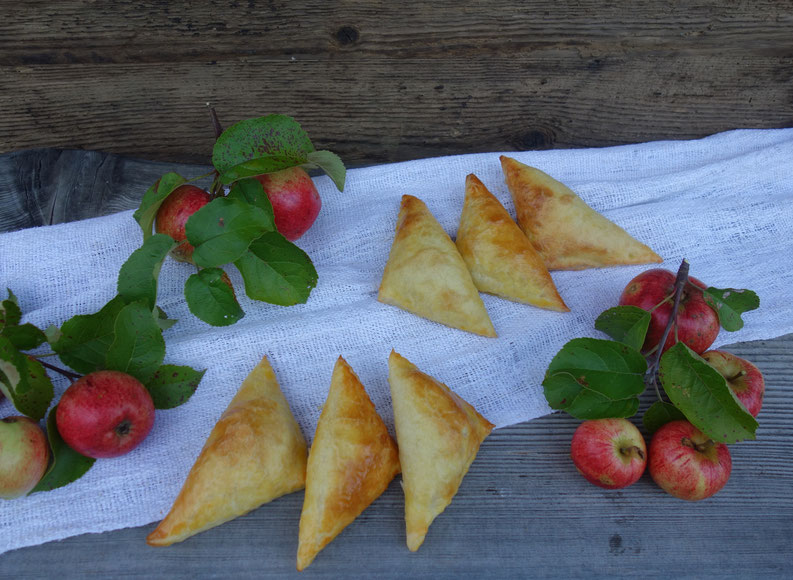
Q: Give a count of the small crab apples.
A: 8